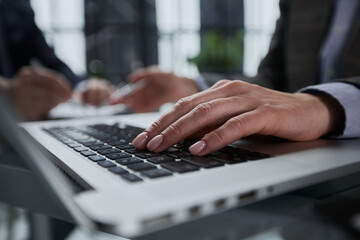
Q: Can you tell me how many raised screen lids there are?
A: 1